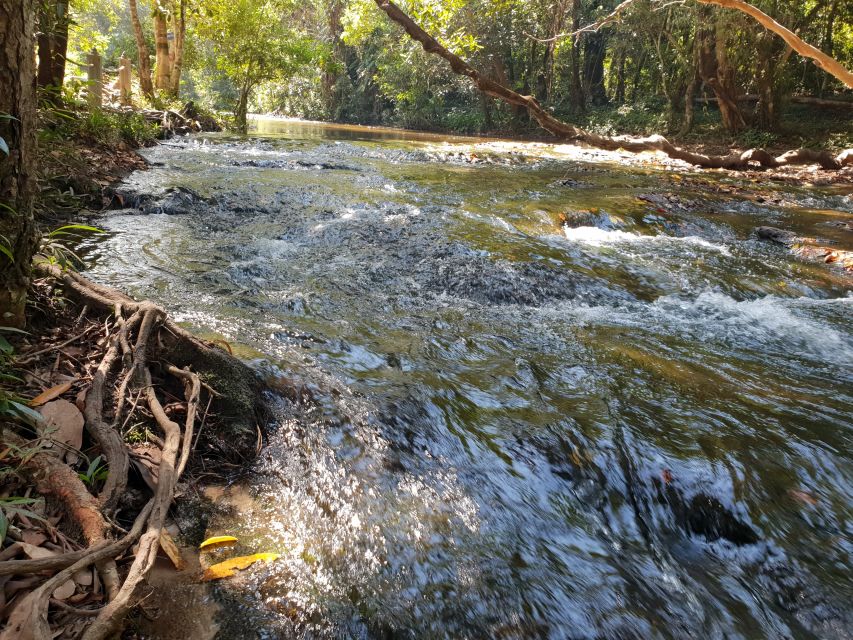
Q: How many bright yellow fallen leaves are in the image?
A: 2